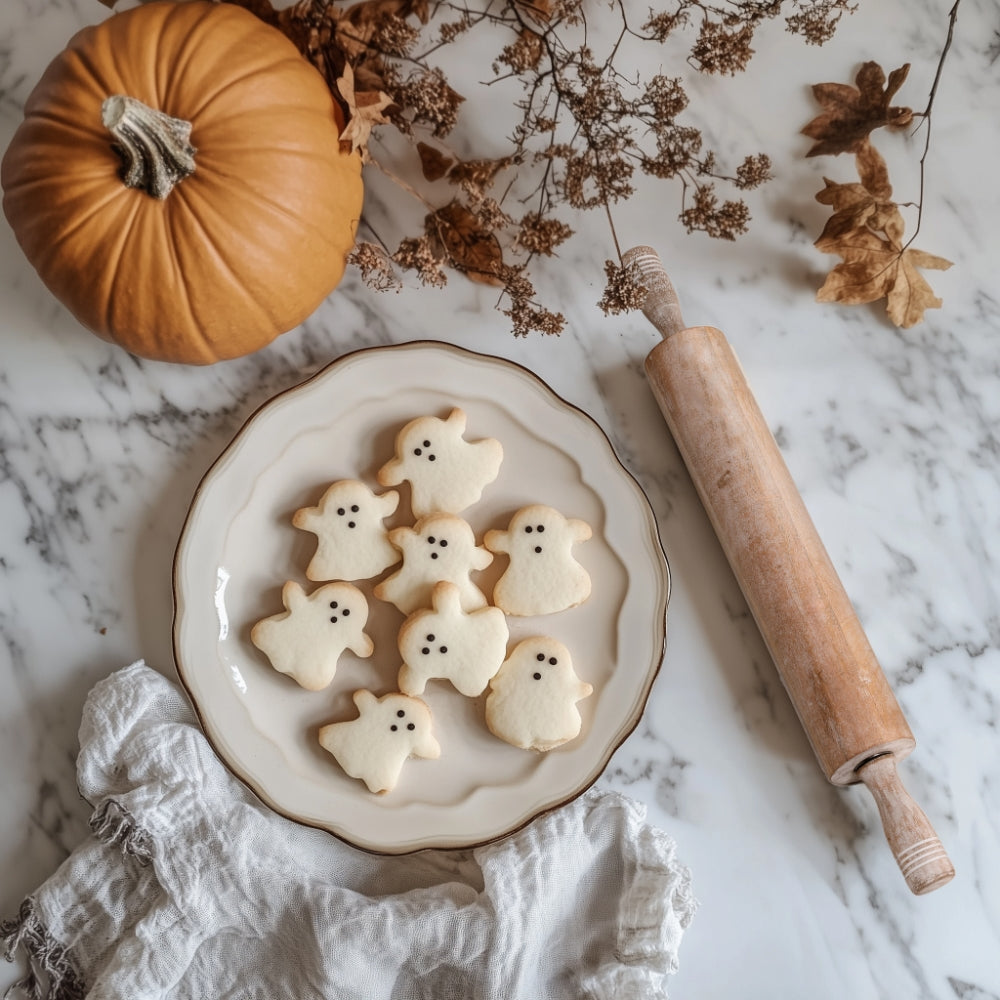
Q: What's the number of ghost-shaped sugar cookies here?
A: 8